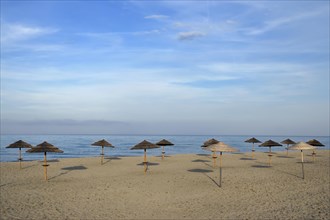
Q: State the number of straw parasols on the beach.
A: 12